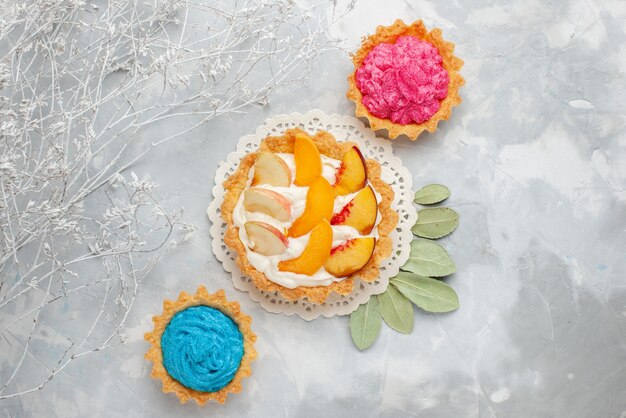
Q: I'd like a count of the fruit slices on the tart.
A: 9